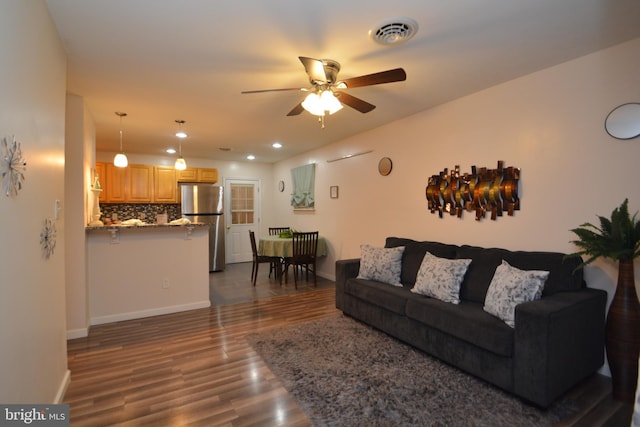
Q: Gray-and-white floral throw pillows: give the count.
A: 3